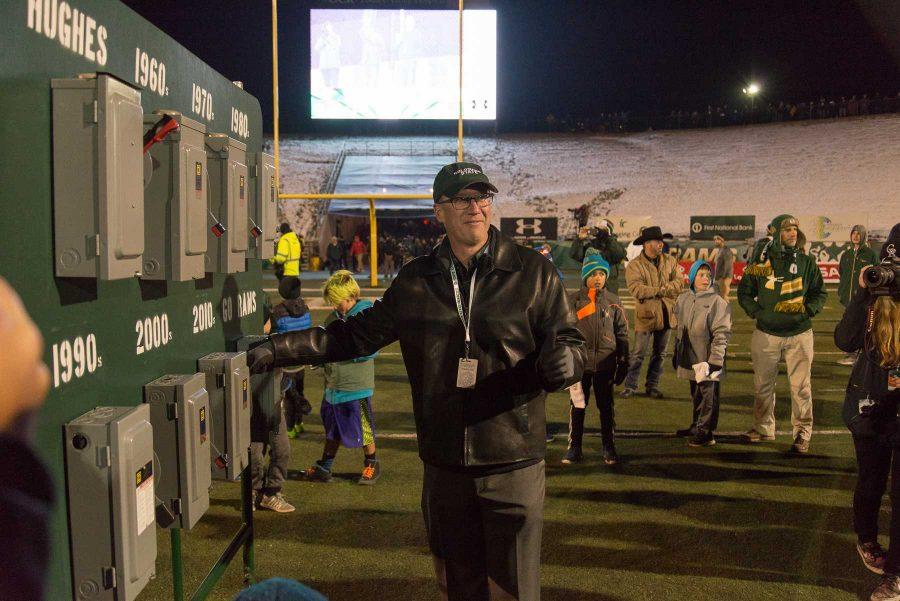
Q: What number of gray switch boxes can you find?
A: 8